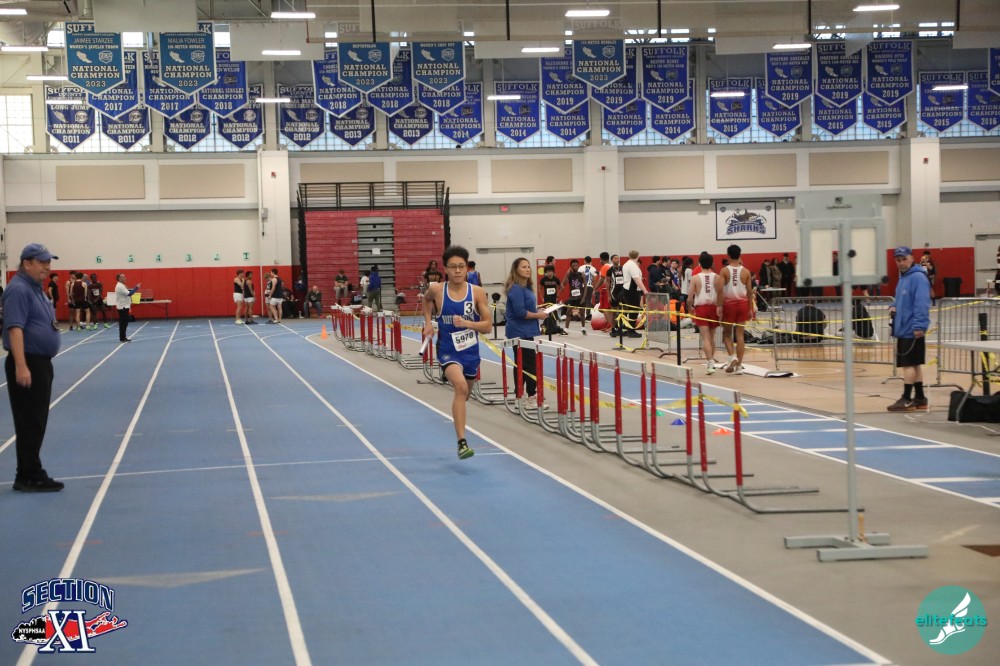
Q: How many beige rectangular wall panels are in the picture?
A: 9